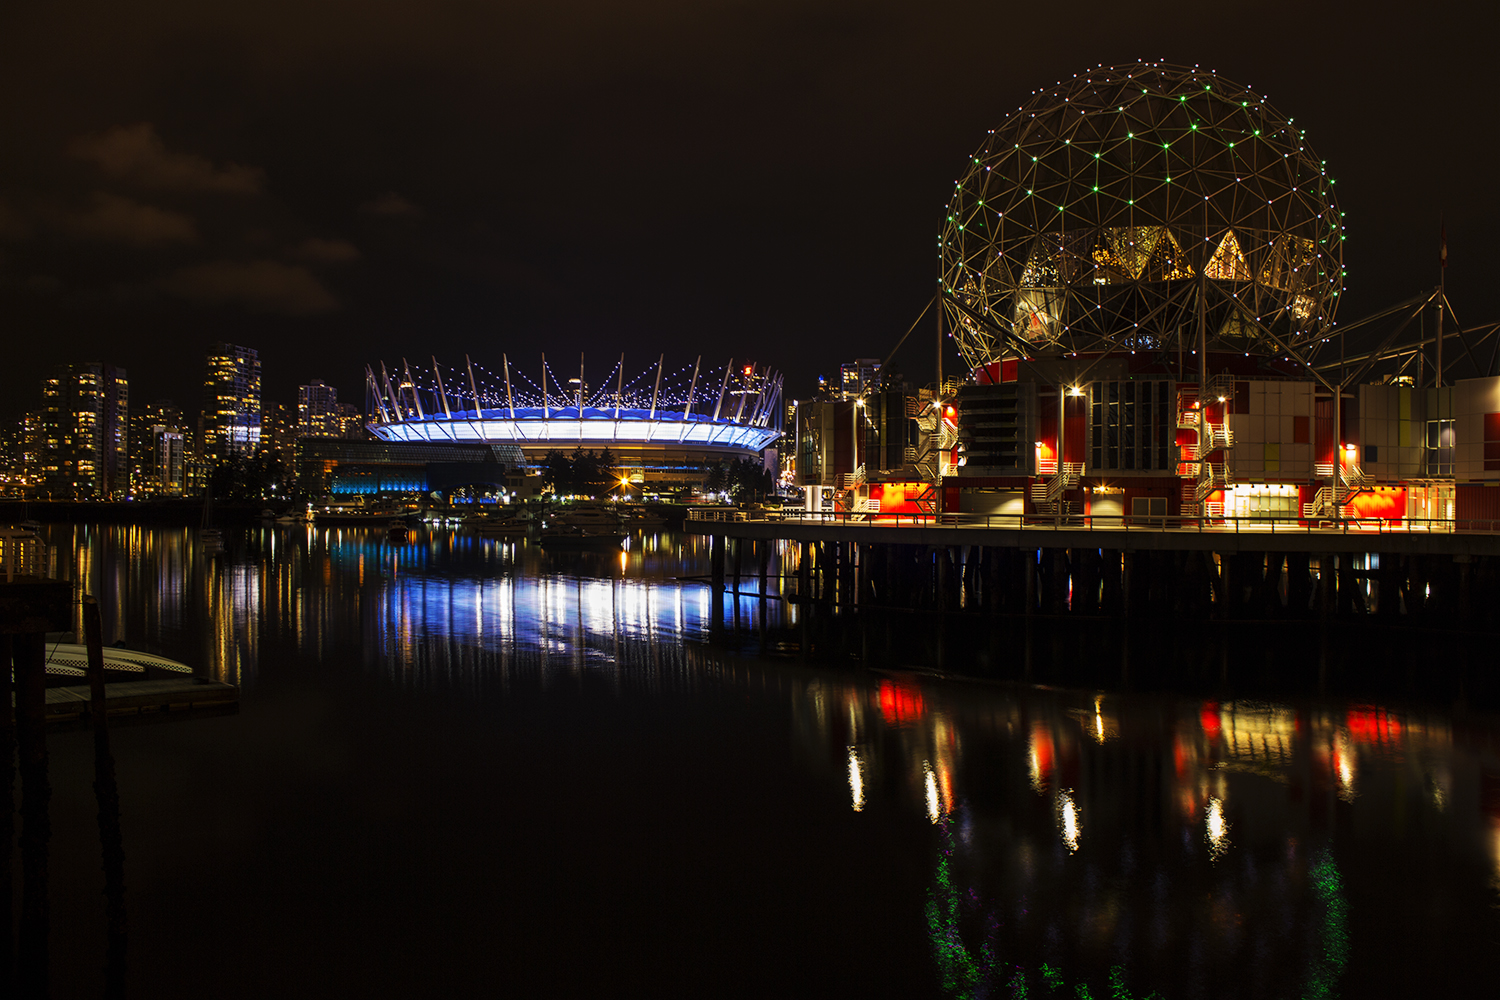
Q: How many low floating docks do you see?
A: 1